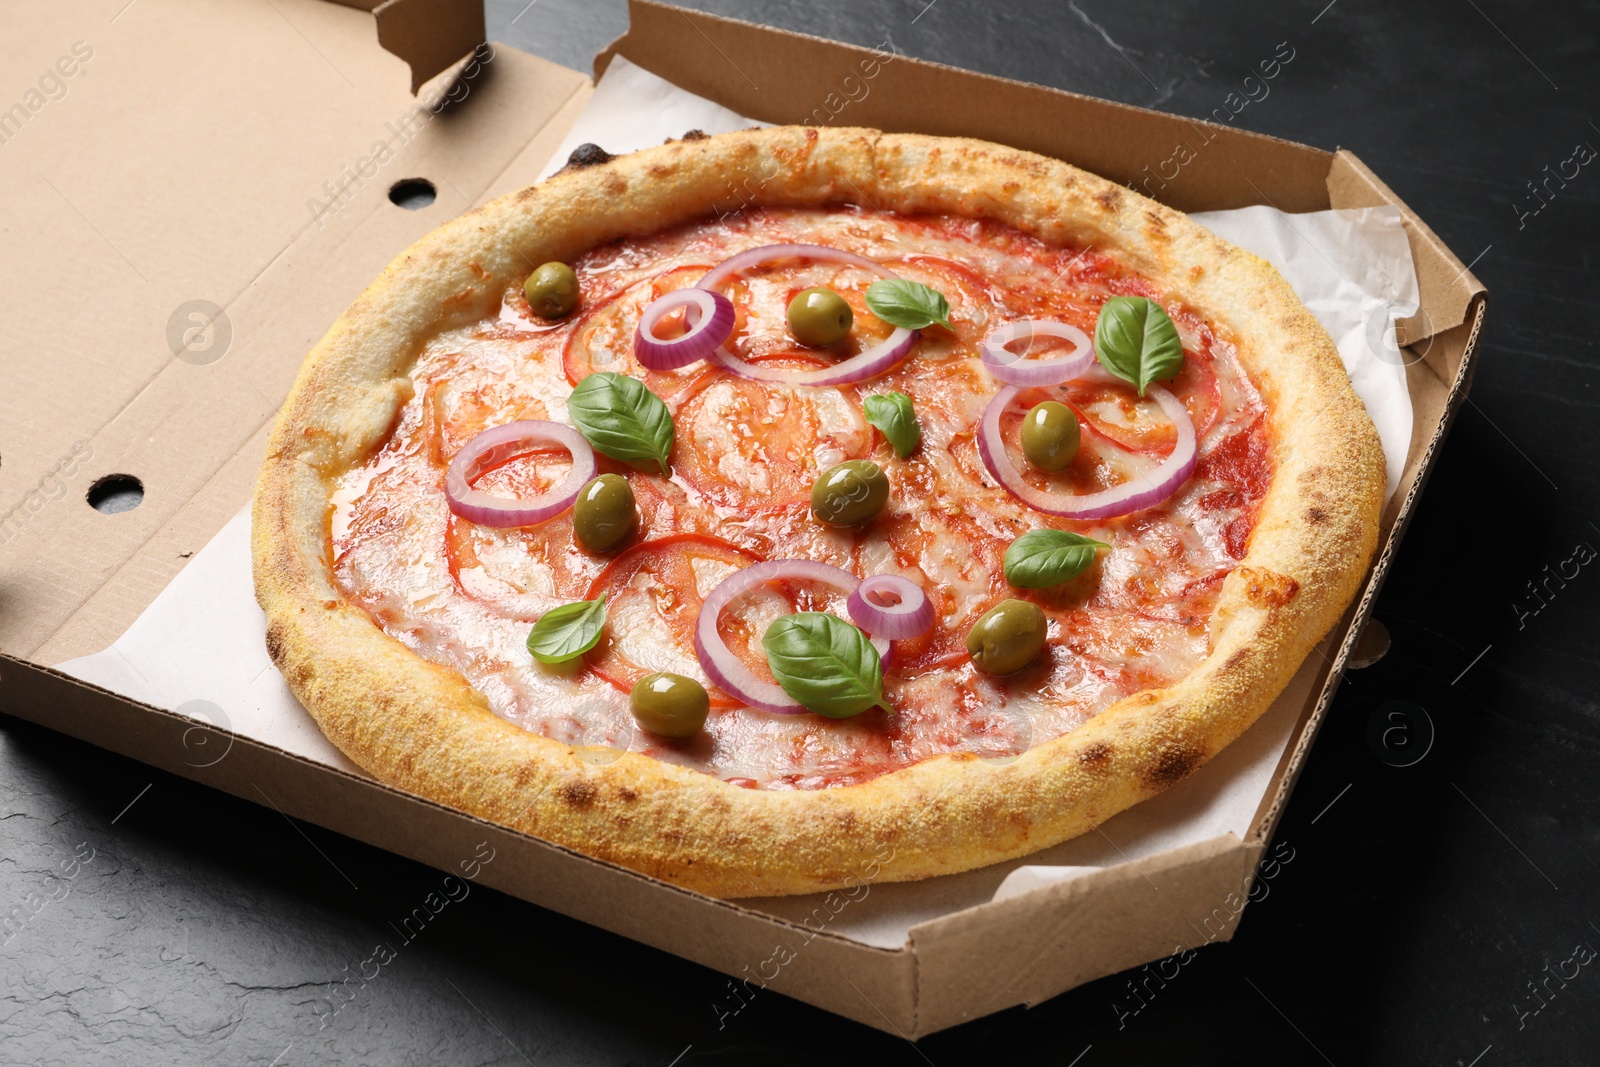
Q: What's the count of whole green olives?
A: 7